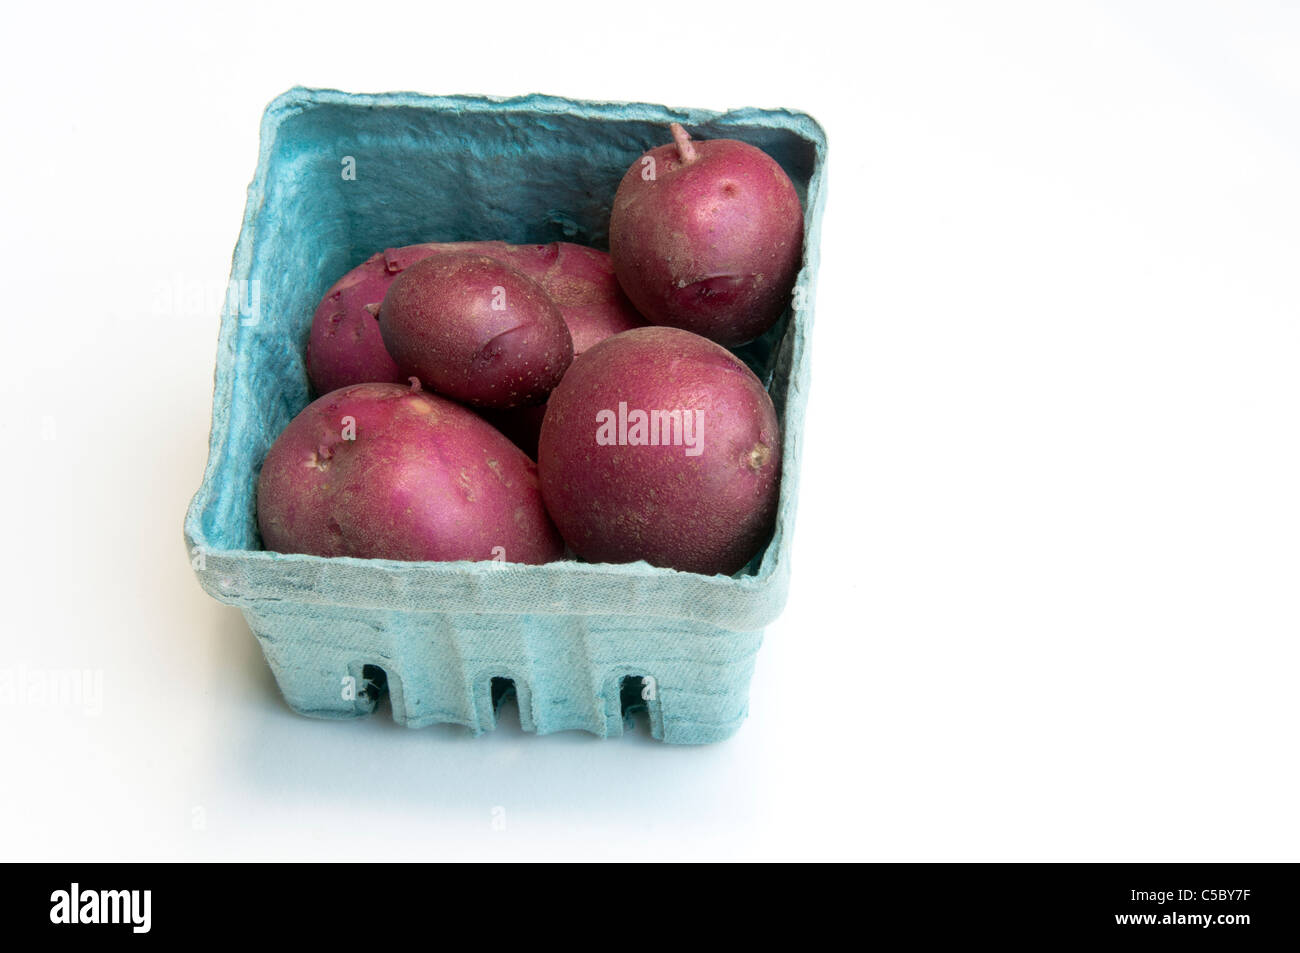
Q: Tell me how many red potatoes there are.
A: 5